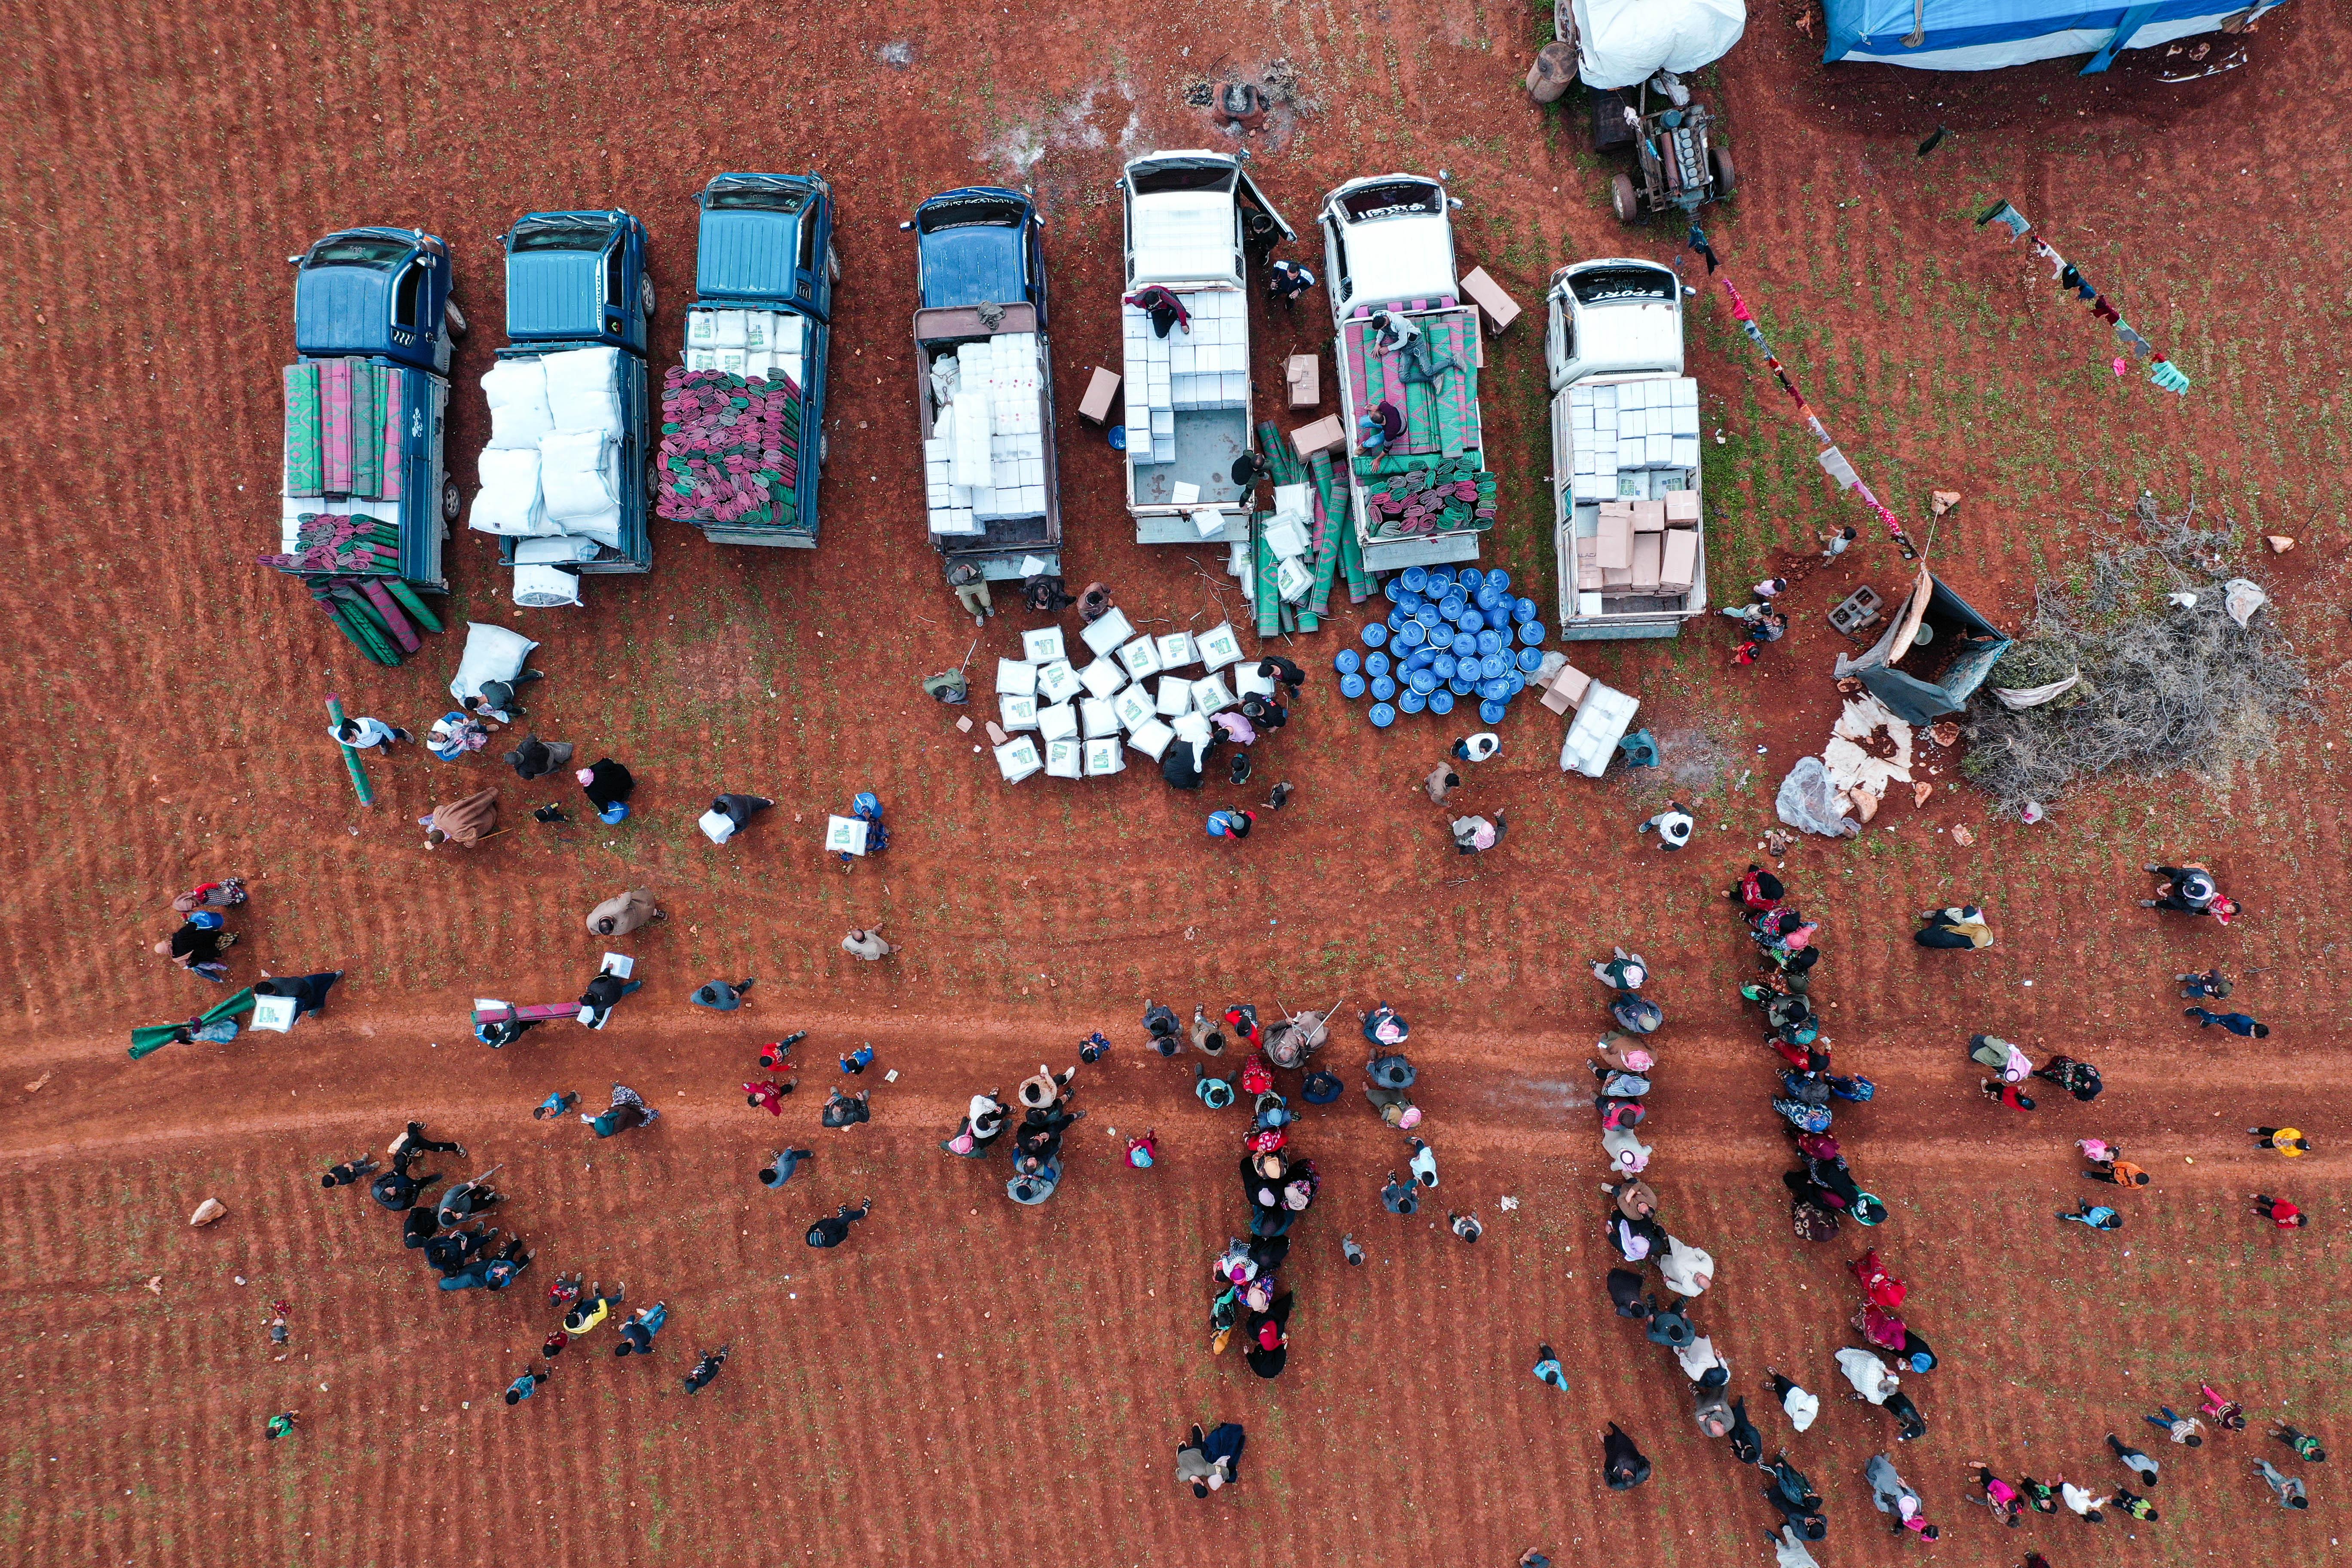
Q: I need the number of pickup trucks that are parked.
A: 7